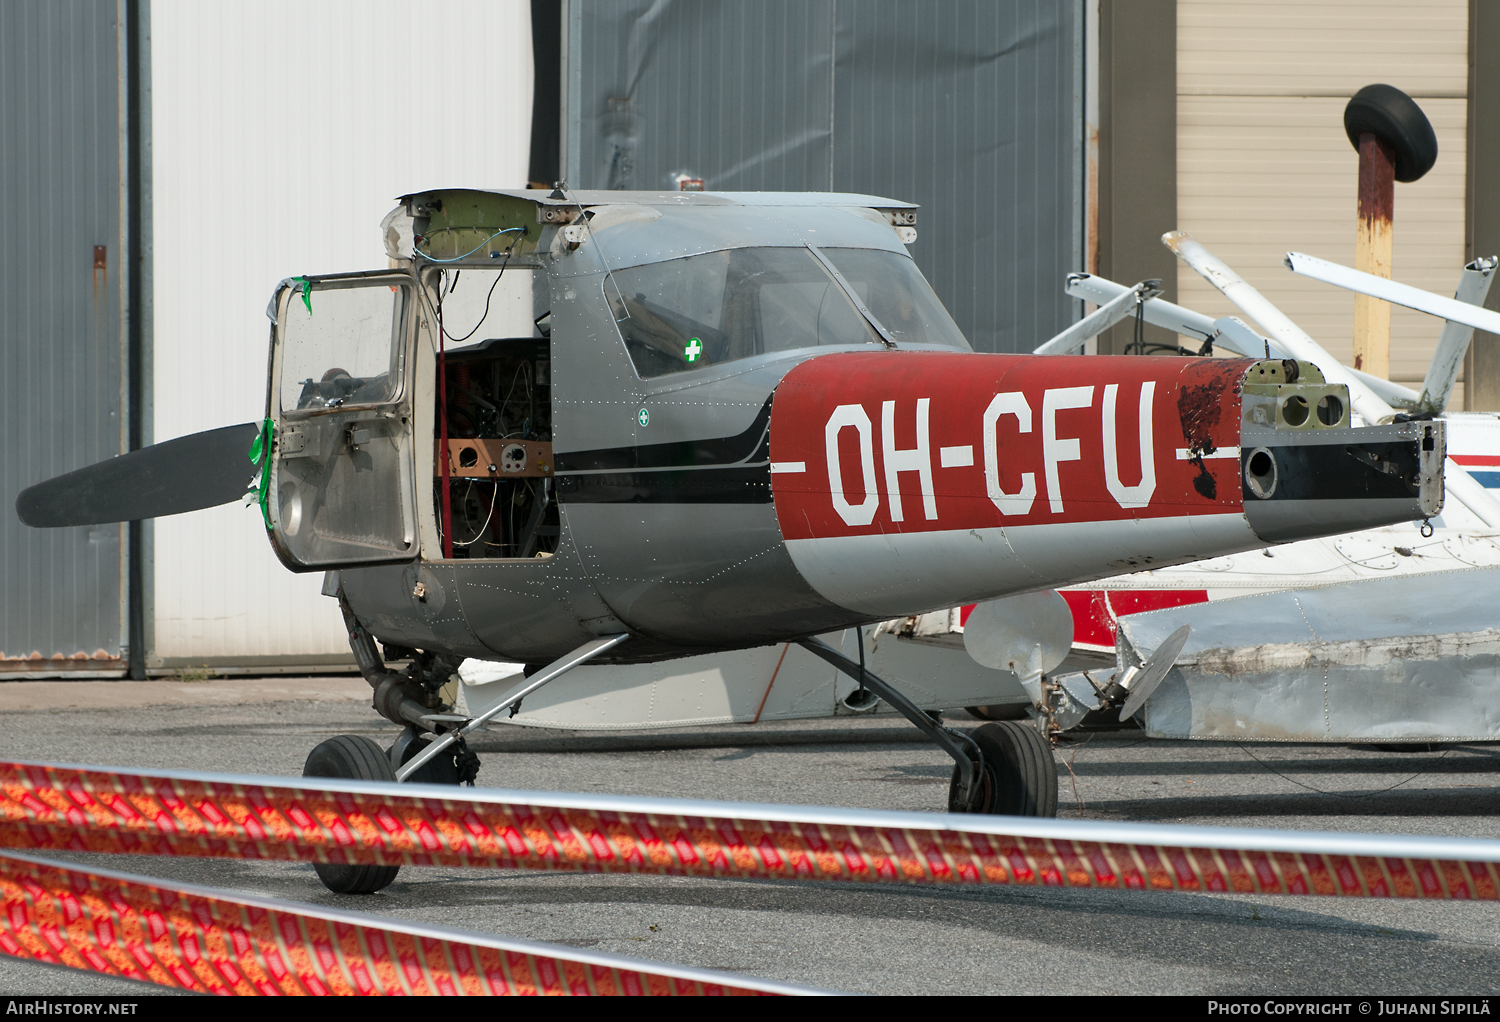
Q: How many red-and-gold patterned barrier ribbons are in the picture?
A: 2